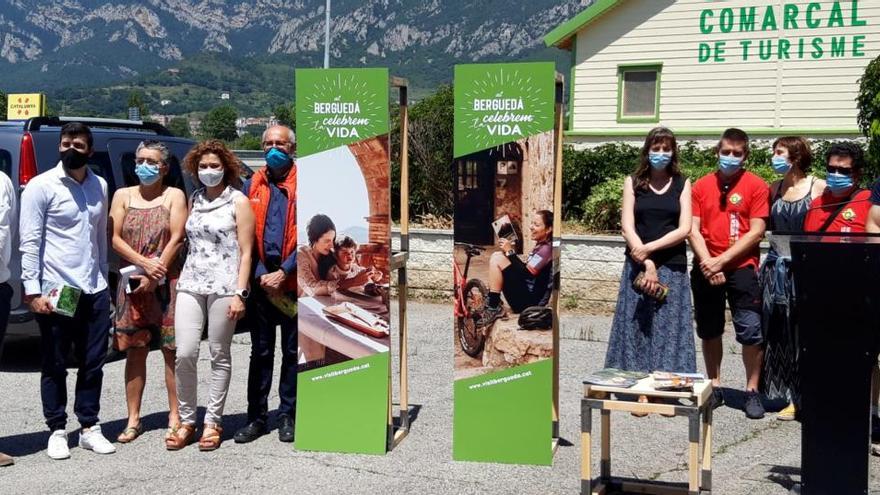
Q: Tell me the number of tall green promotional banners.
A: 2